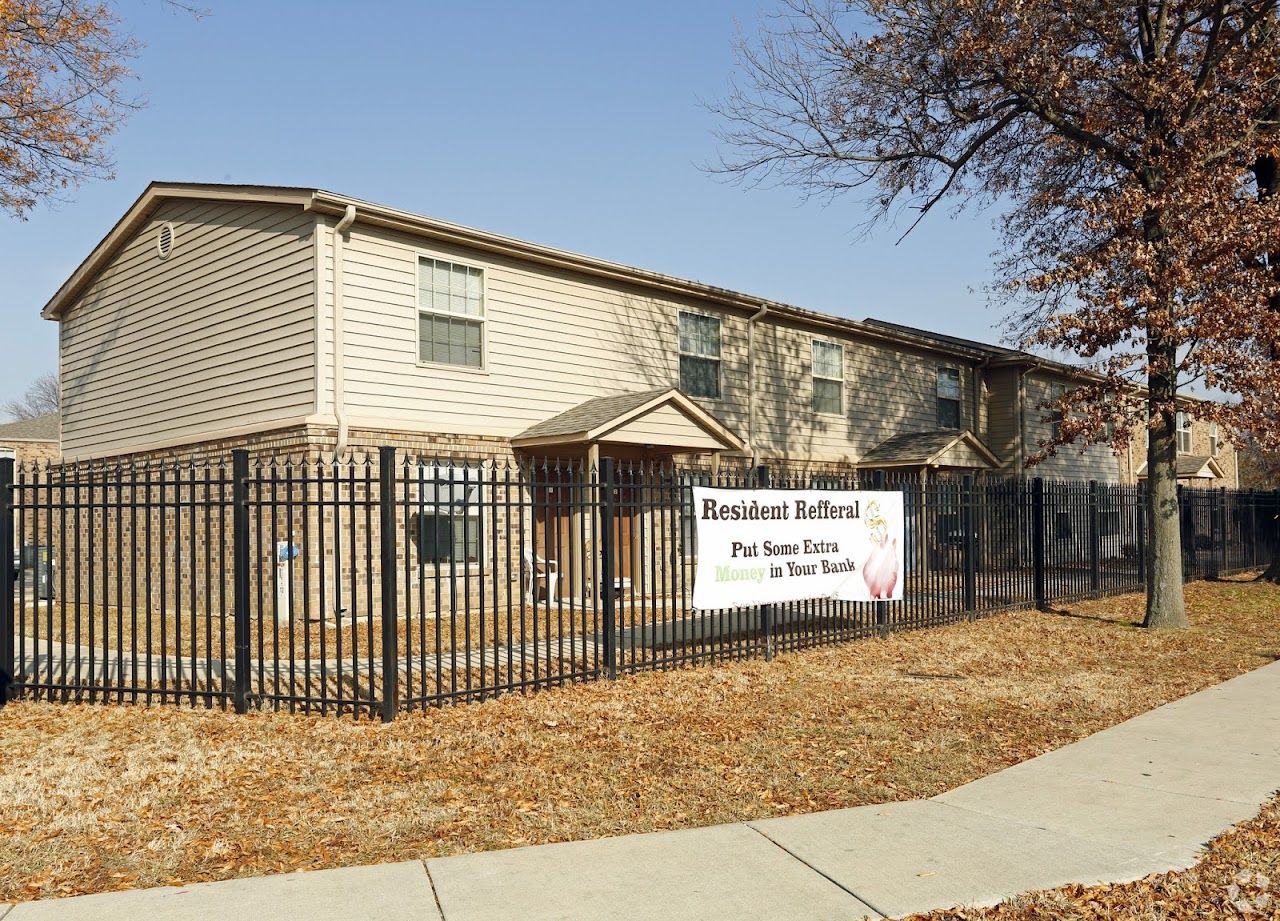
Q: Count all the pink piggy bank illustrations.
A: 1